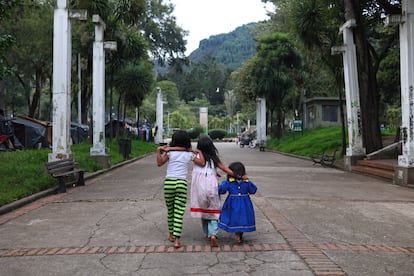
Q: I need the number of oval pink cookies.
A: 0